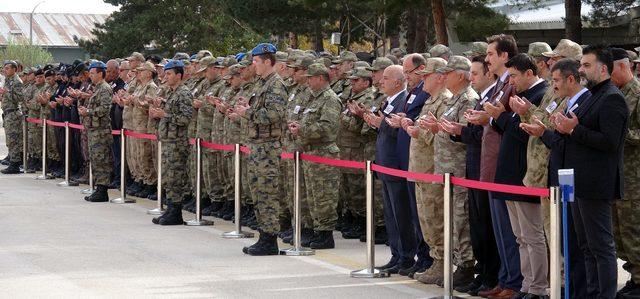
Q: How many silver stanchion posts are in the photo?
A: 12